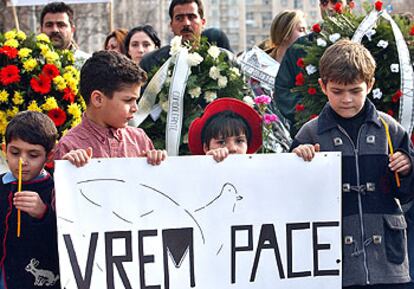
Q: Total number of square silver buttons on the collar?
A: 2